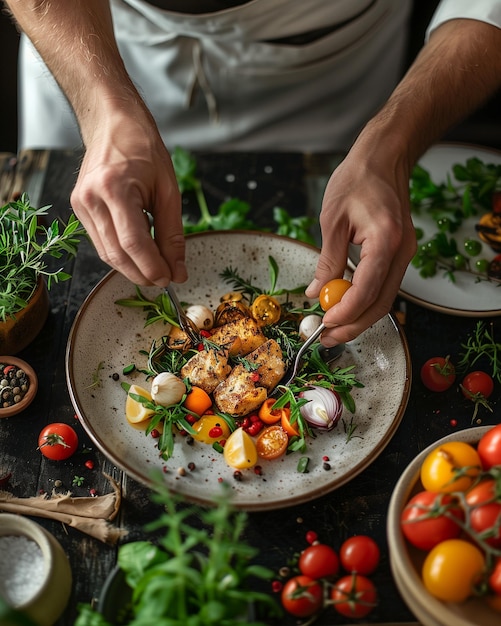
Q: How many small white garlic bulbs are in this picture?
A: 3